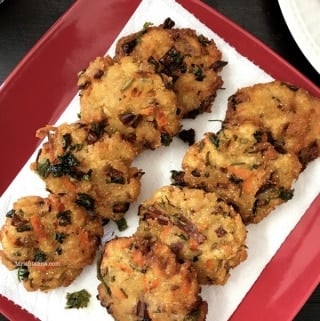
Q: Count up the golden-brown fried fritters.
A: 8